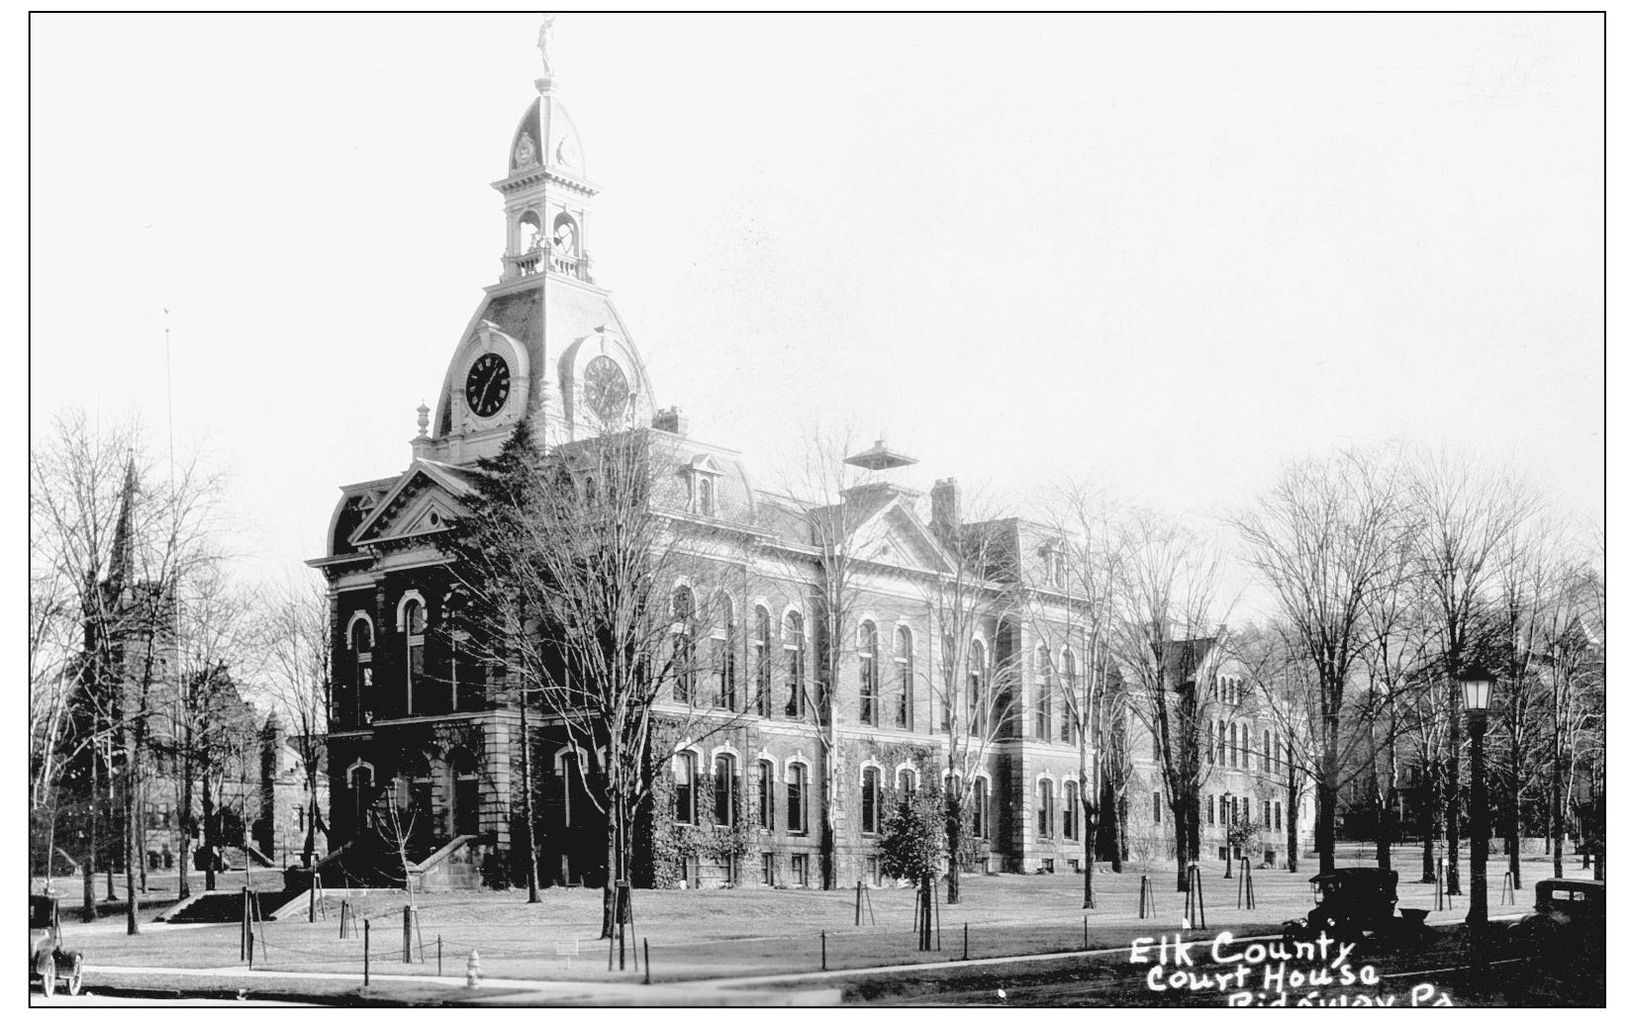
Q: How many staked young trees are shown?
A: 12